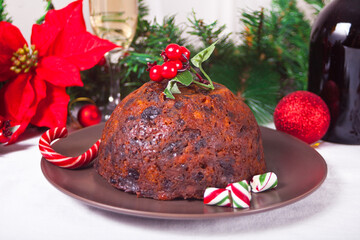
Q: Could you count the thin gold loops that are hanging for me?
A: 1